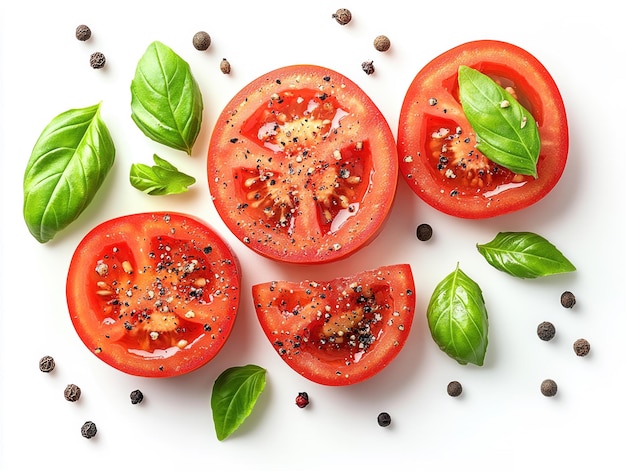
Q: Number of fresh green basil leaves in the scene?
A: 7